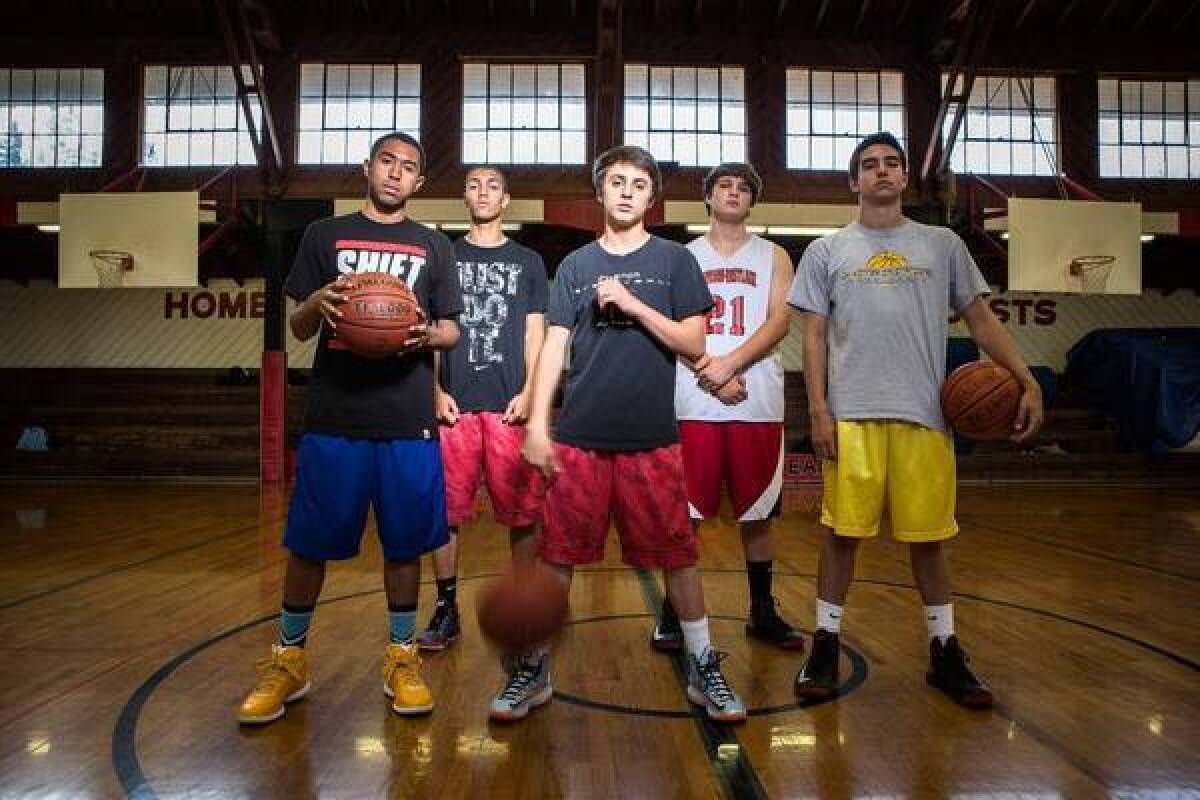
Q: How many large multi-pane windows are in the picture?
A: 8